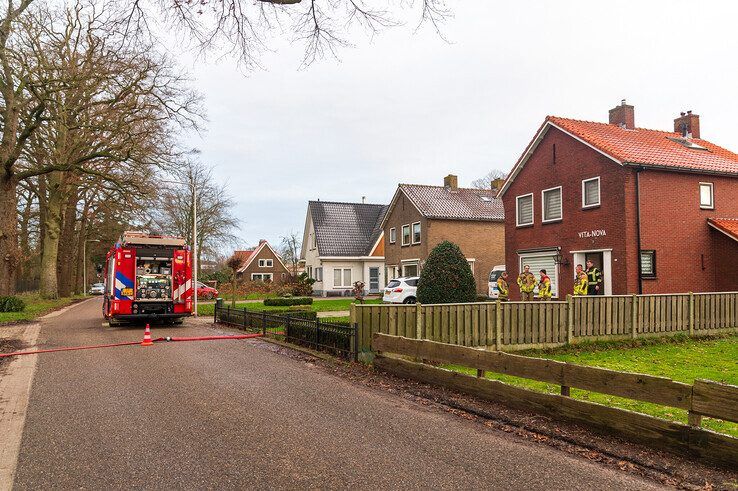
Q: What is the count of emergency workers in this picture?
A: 5